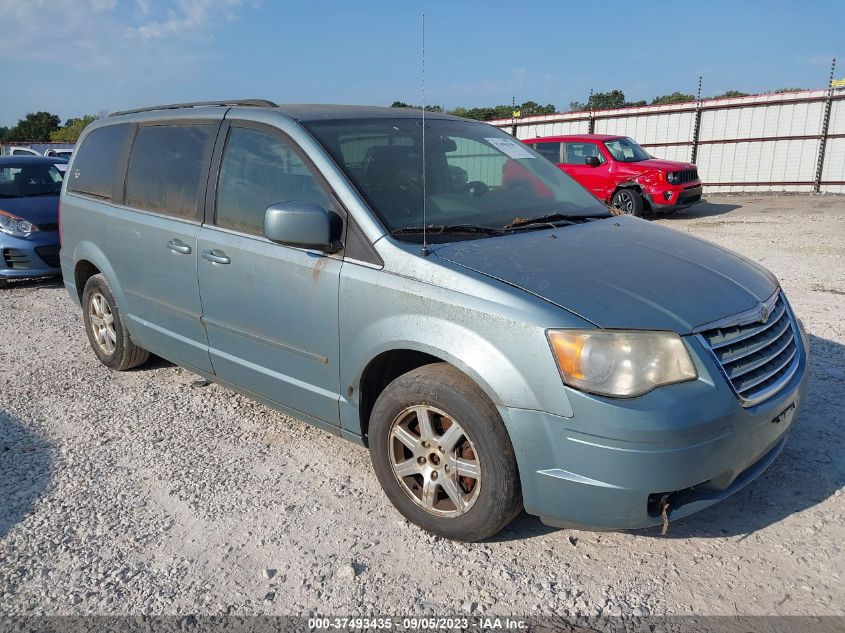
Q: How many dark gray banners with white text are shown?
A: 1